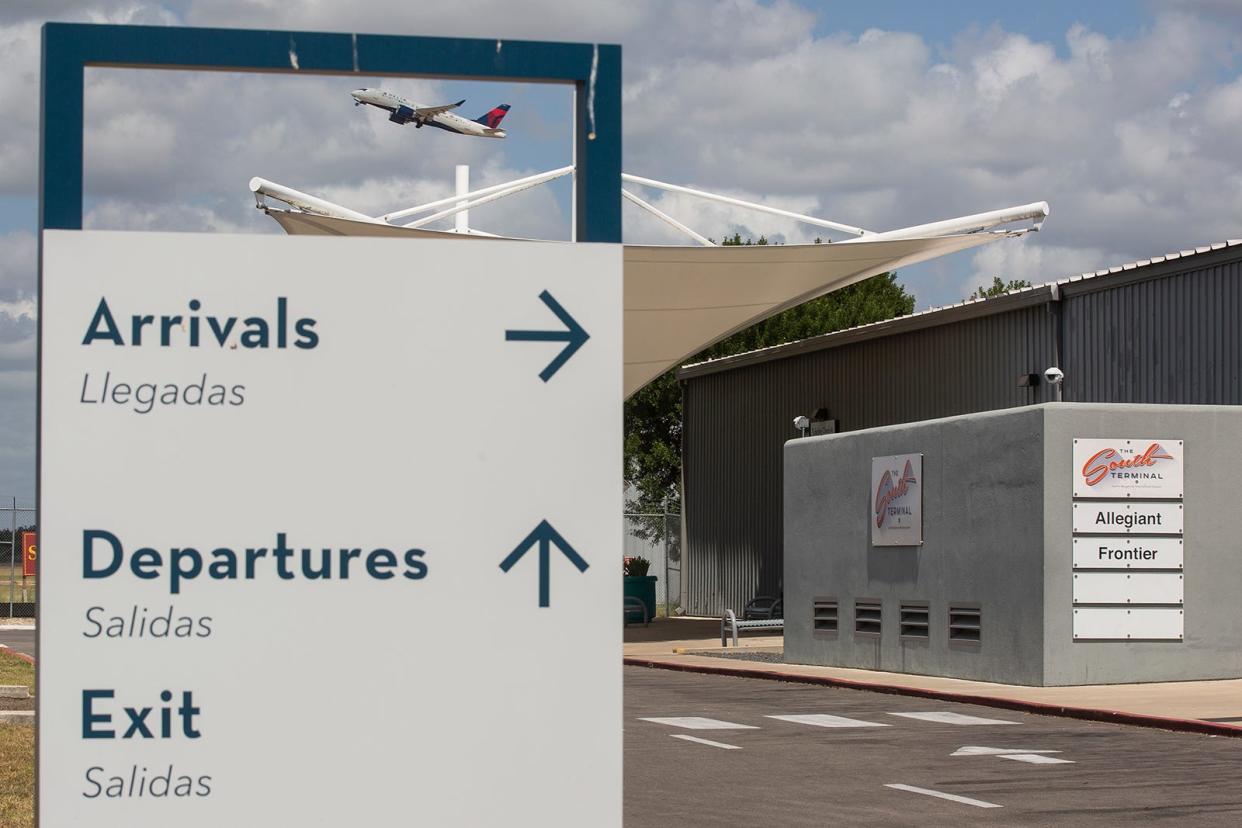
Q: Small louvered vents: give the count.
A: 4